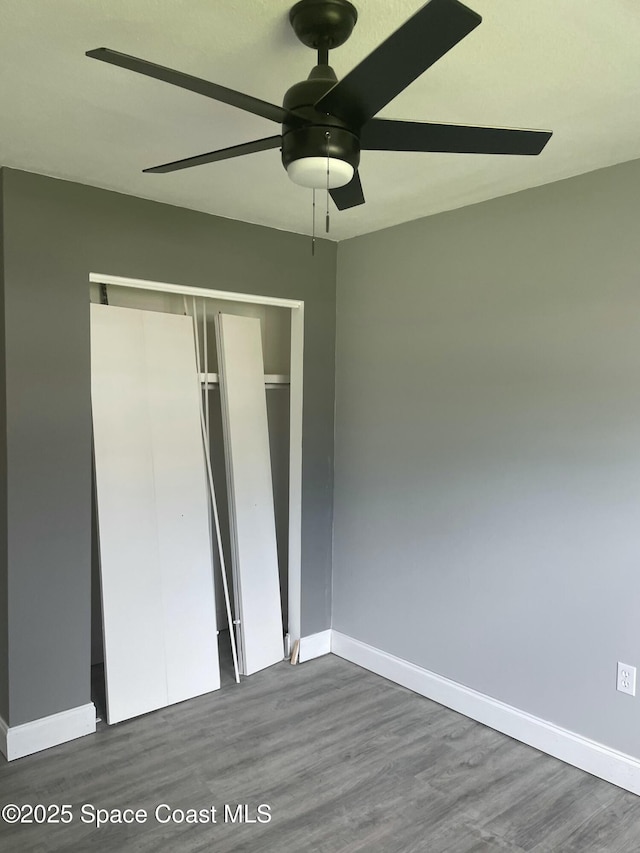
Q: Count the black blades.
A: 5